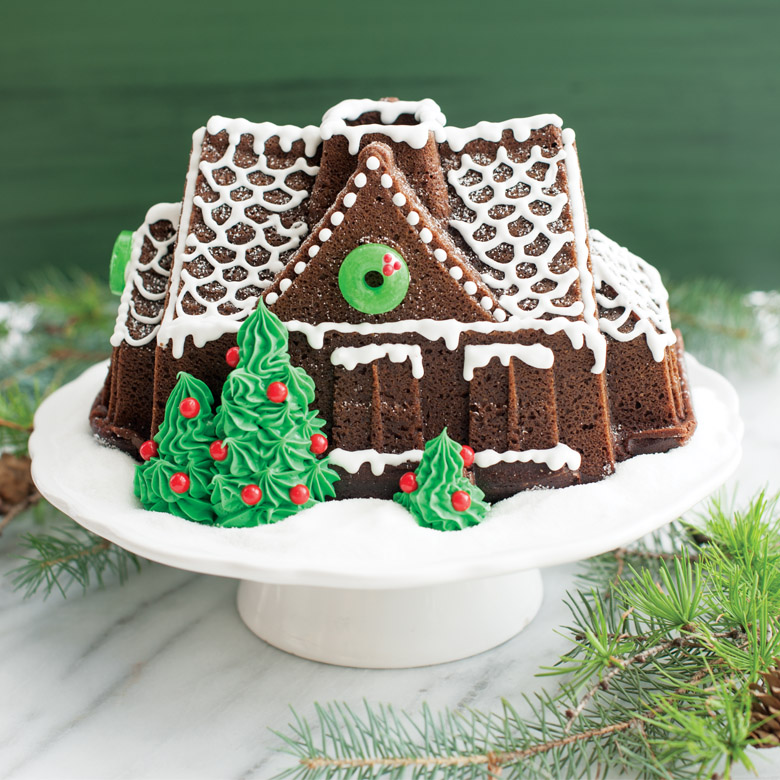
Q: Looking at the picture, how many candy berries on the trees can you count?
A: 12